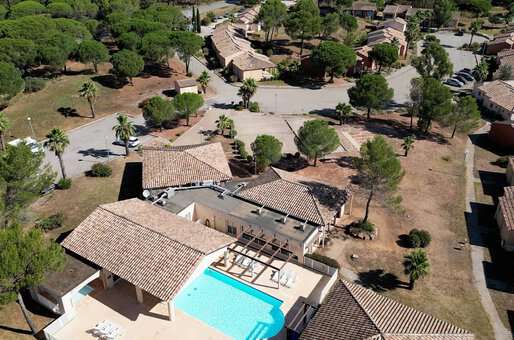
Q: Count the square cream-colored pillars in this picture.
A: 3